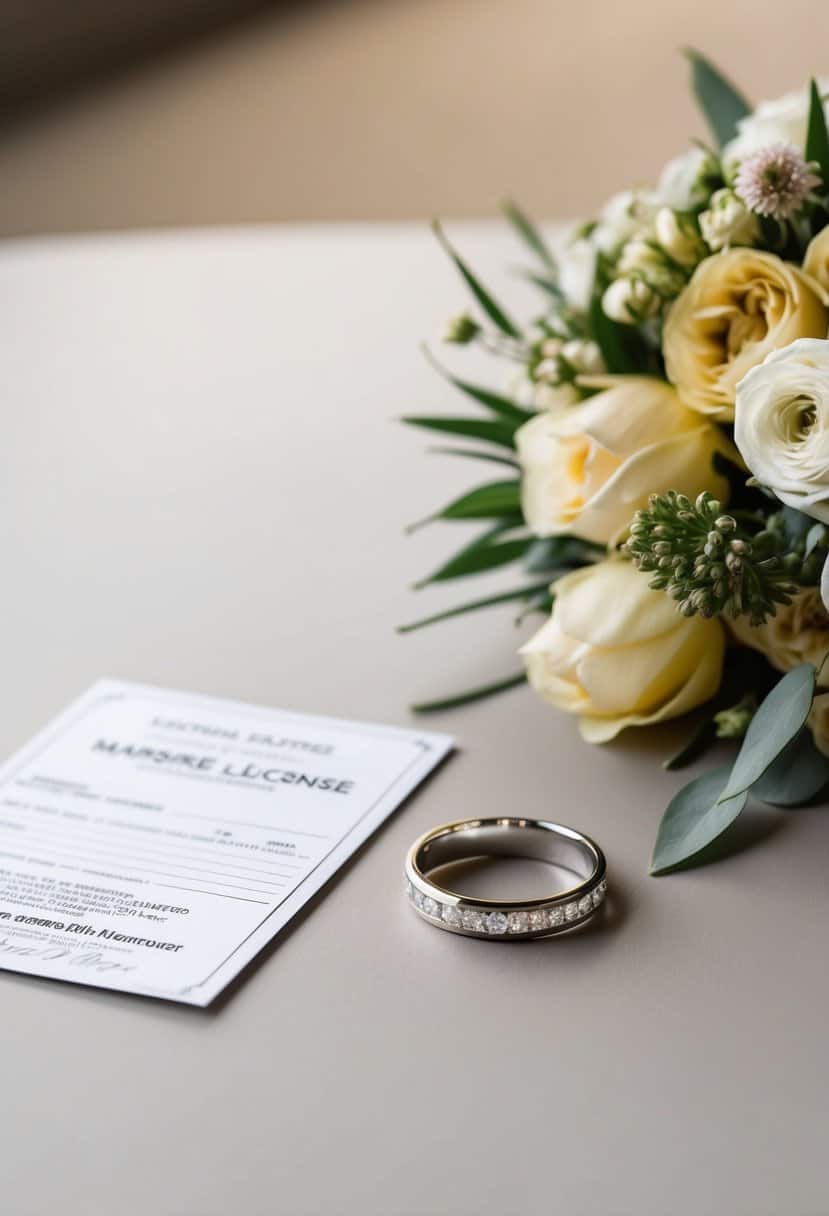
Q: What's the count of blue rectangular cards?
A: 0